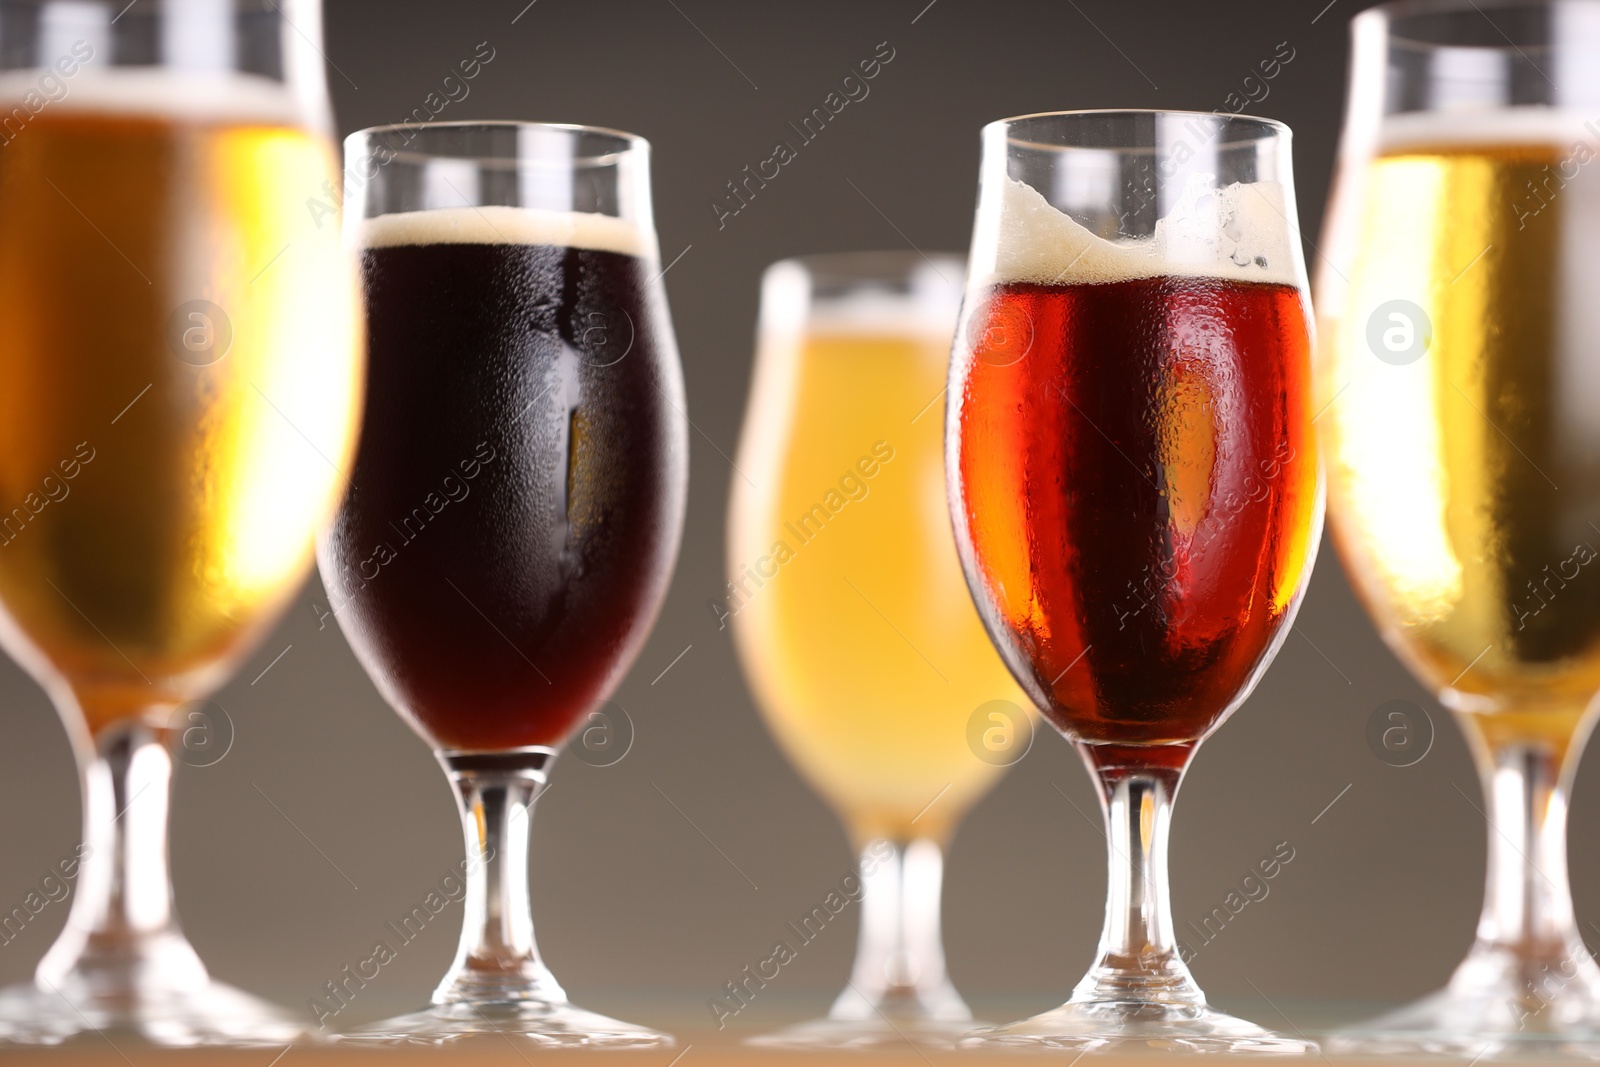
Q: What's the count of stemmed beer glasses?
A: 5